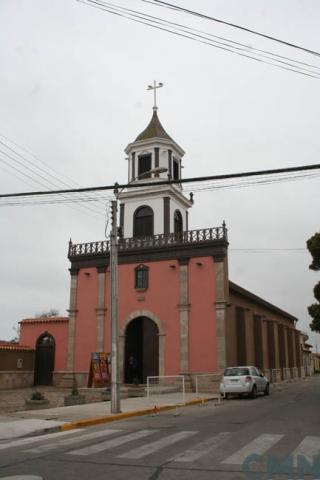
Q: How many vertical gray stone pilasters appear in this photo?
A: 4